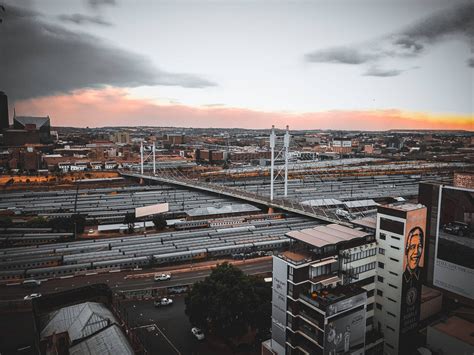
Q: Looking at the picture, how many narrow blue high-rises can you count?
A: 0